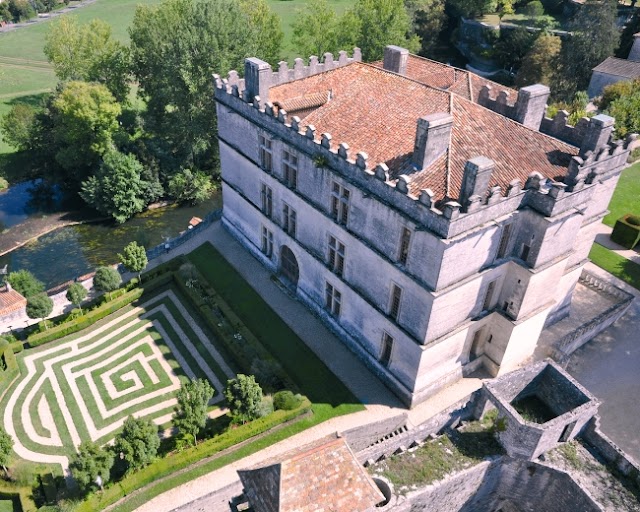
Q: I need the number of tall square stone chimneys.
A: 6